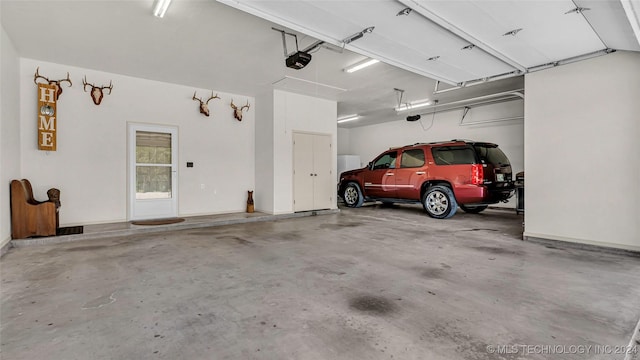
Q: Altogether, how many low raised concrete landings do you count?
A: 1